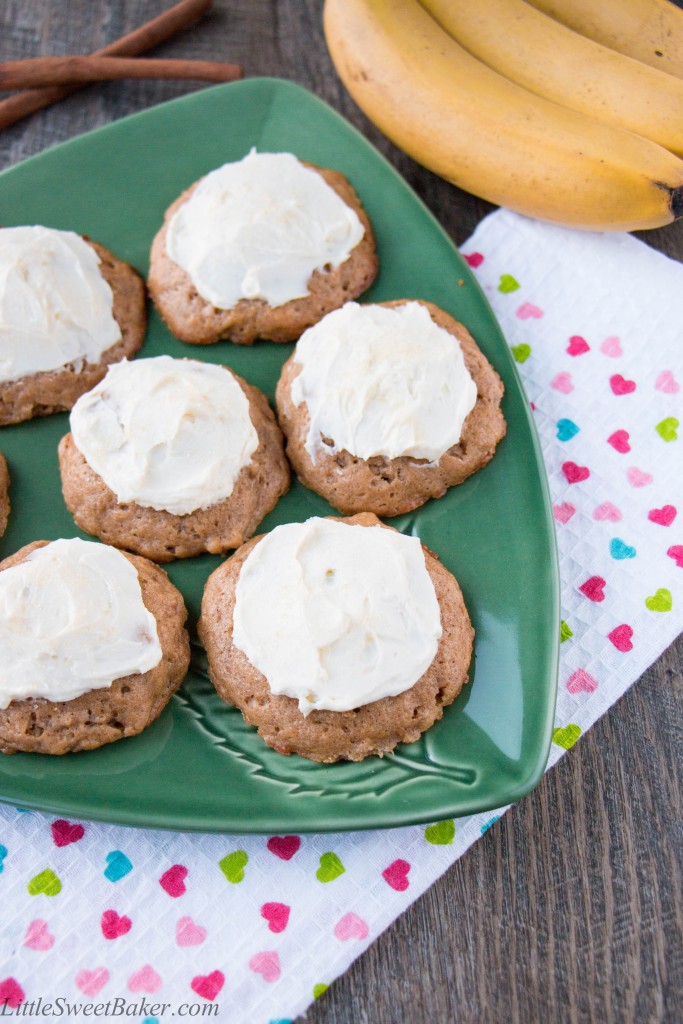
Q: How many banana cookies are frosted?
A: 6